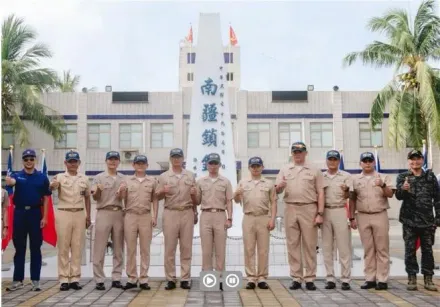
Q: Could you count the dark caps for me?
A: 11